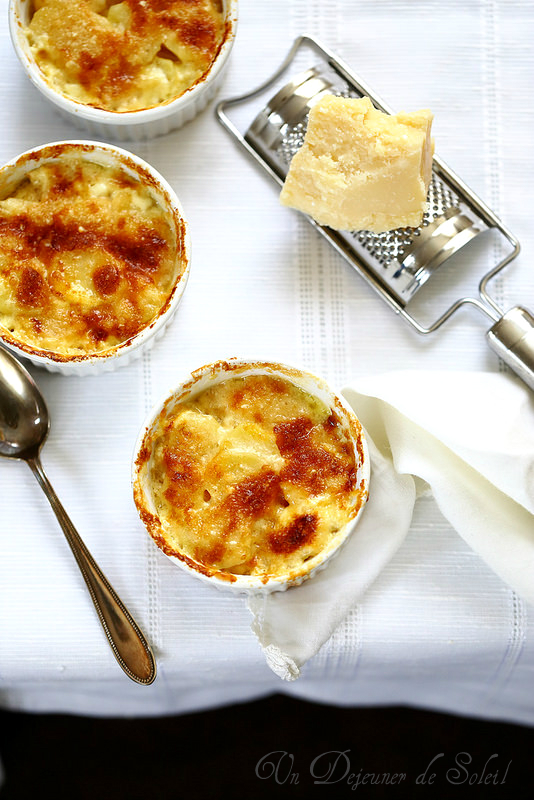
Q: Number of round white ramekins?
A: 3